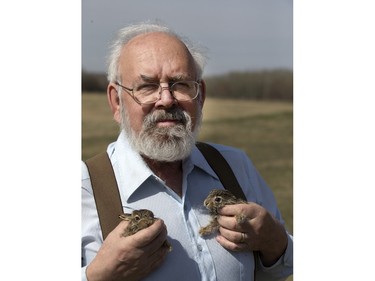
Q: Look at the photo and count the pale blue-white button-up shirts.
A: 1